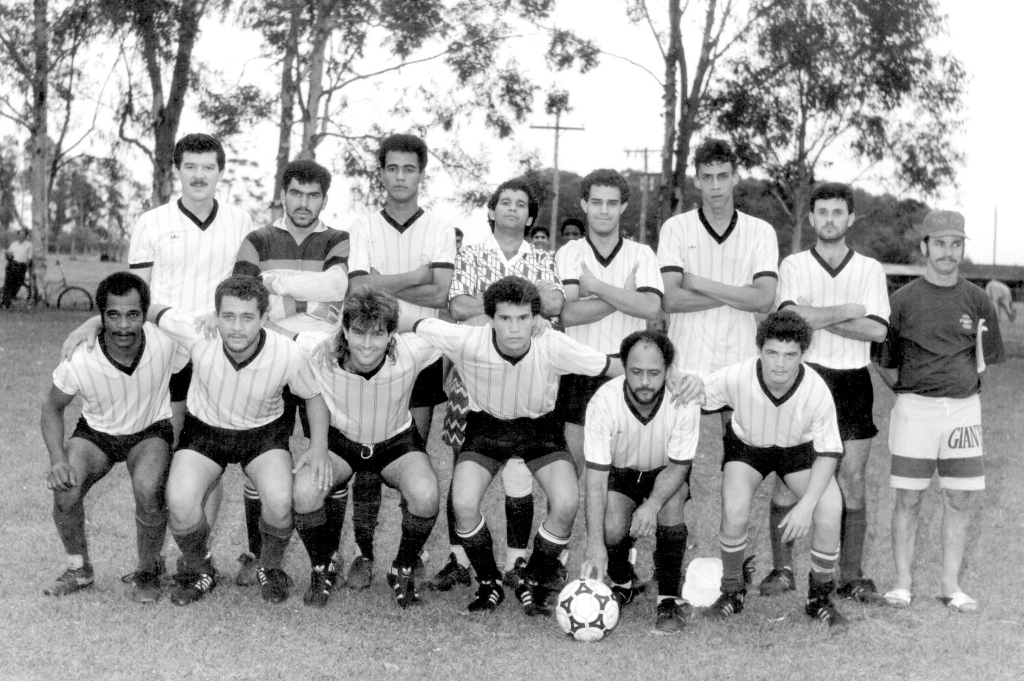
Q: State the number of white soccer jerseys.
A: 11